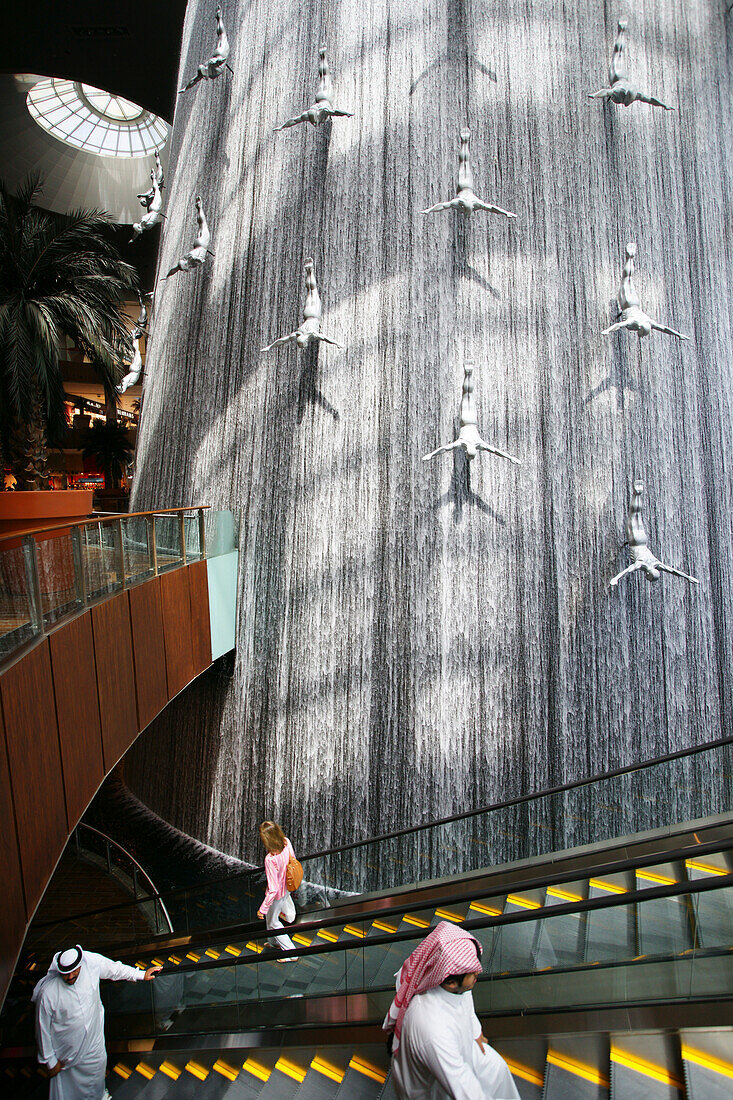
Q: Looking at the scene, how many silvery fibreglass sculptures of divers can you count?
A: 13